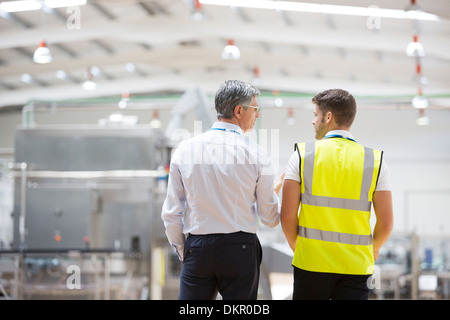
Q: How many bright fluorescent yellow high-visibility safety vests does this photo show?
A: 1